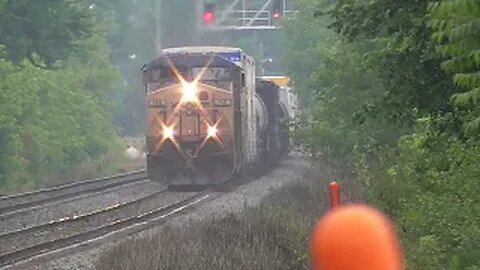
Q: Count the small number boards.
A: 2